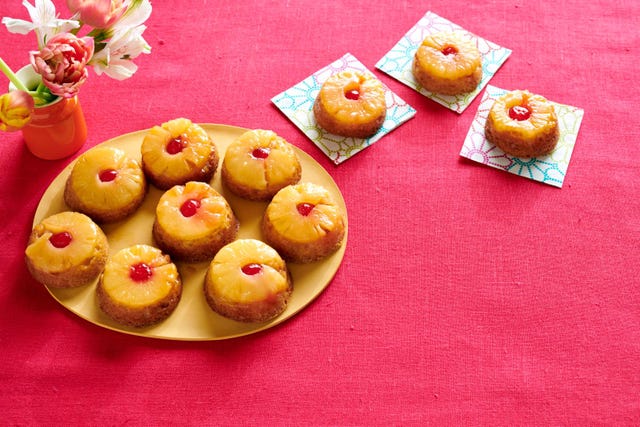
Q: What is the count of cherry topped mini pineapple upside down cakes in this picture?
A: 11